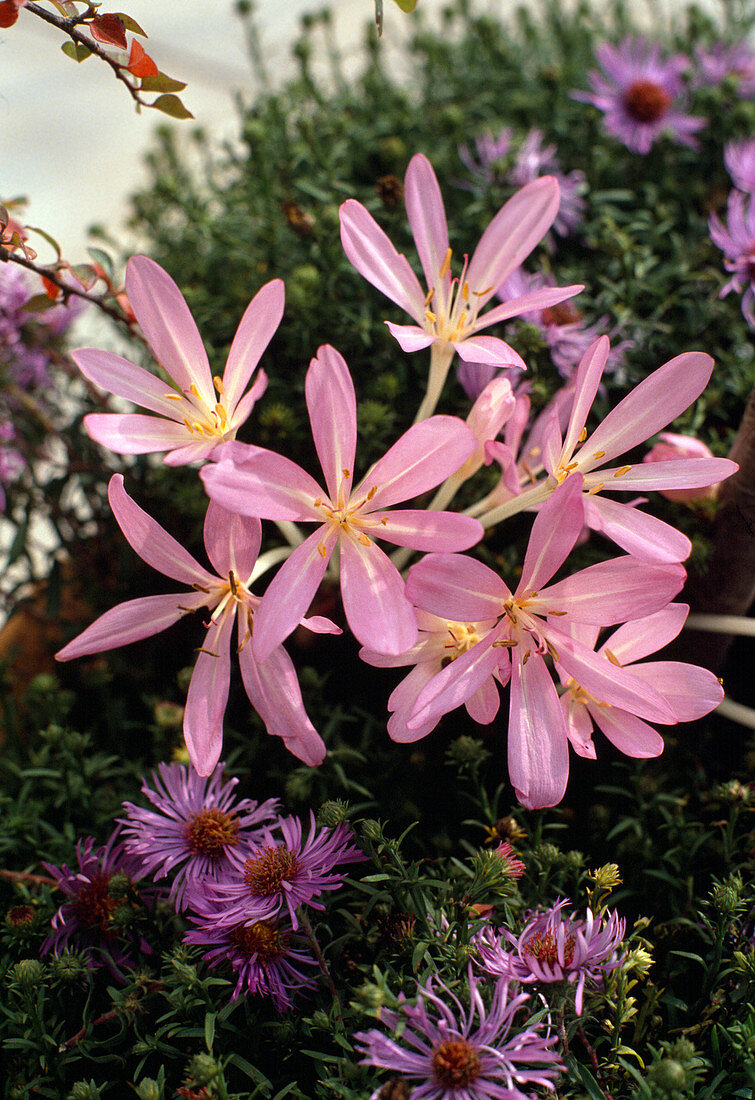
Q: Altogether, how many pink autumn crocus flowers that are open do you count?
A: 8